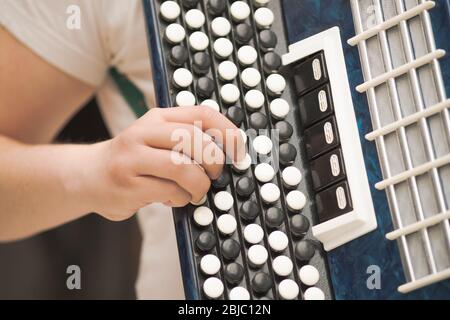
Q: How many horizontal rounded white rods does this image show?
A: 6